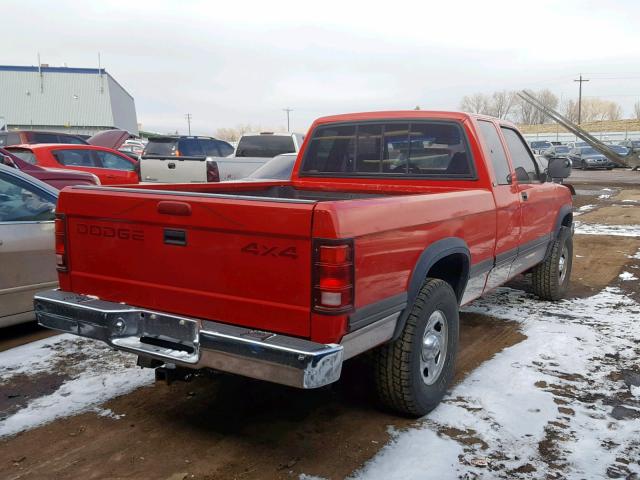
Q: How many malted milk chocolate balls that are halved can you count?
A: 0